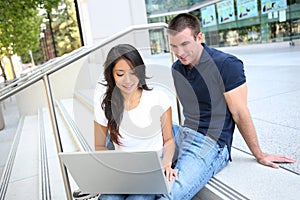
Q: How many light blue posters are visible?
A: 4